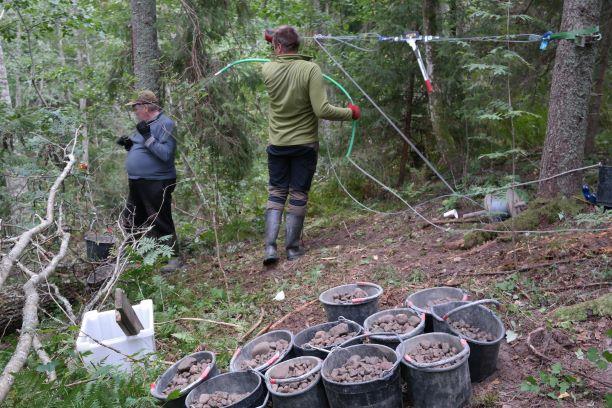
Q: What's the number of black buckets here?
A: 12